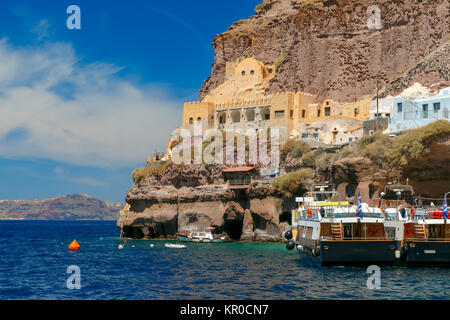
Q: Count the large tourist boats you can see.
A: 2